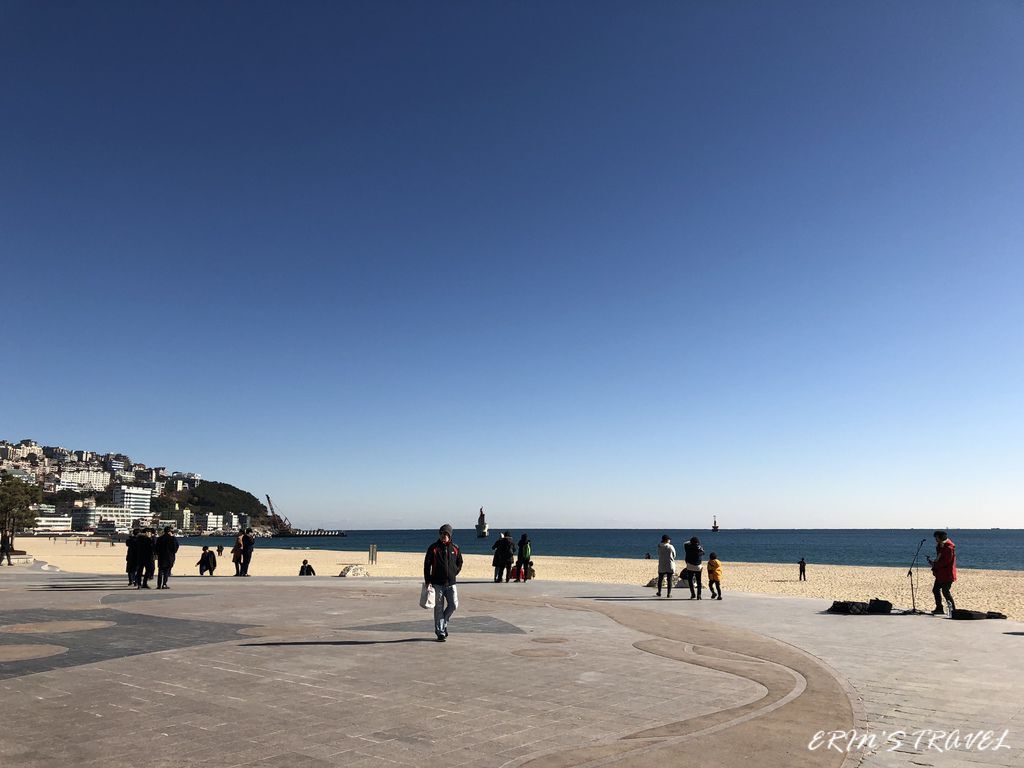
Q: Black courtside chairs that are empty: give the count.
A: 0